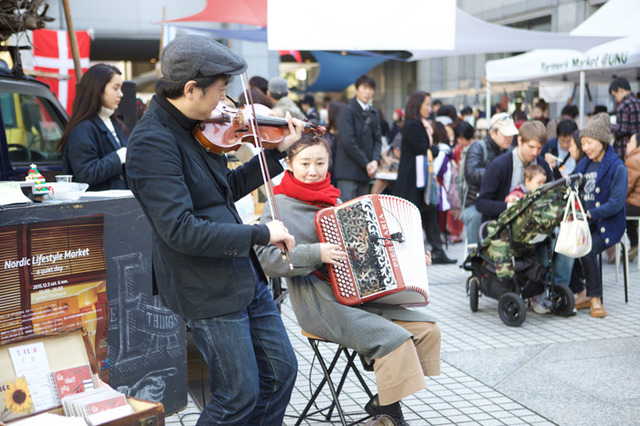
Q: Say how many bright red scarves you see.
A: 1